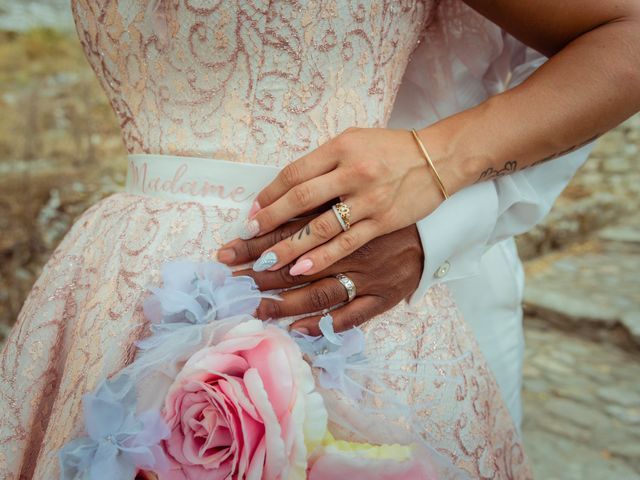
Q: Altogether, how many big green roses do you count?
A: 0